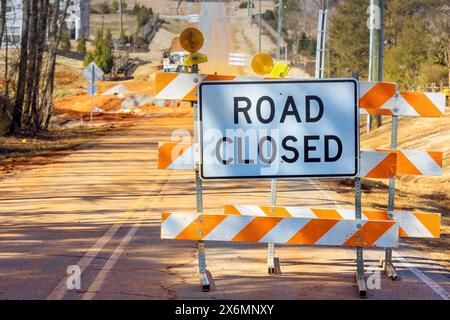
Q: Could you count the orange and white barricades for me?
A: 2